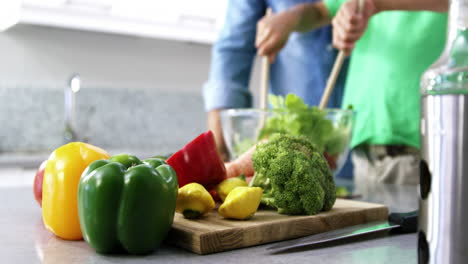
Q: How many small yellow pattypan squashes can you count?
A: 3